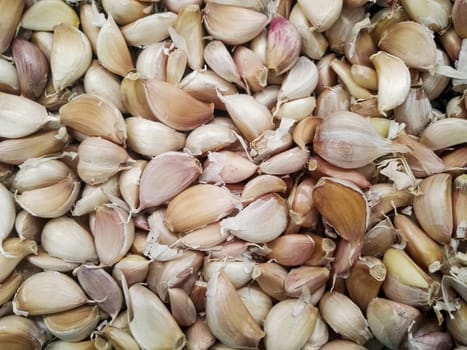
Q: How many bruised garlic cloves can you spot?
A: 0